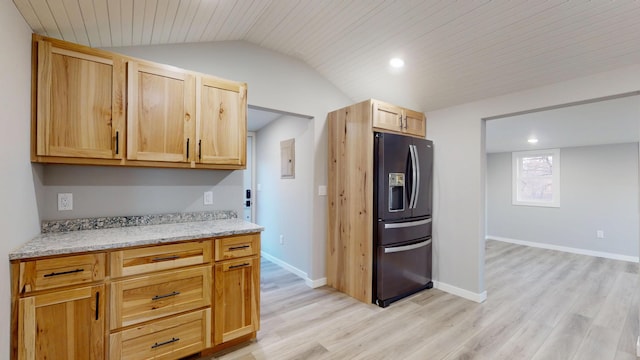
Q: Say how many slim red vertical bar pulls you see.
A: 0